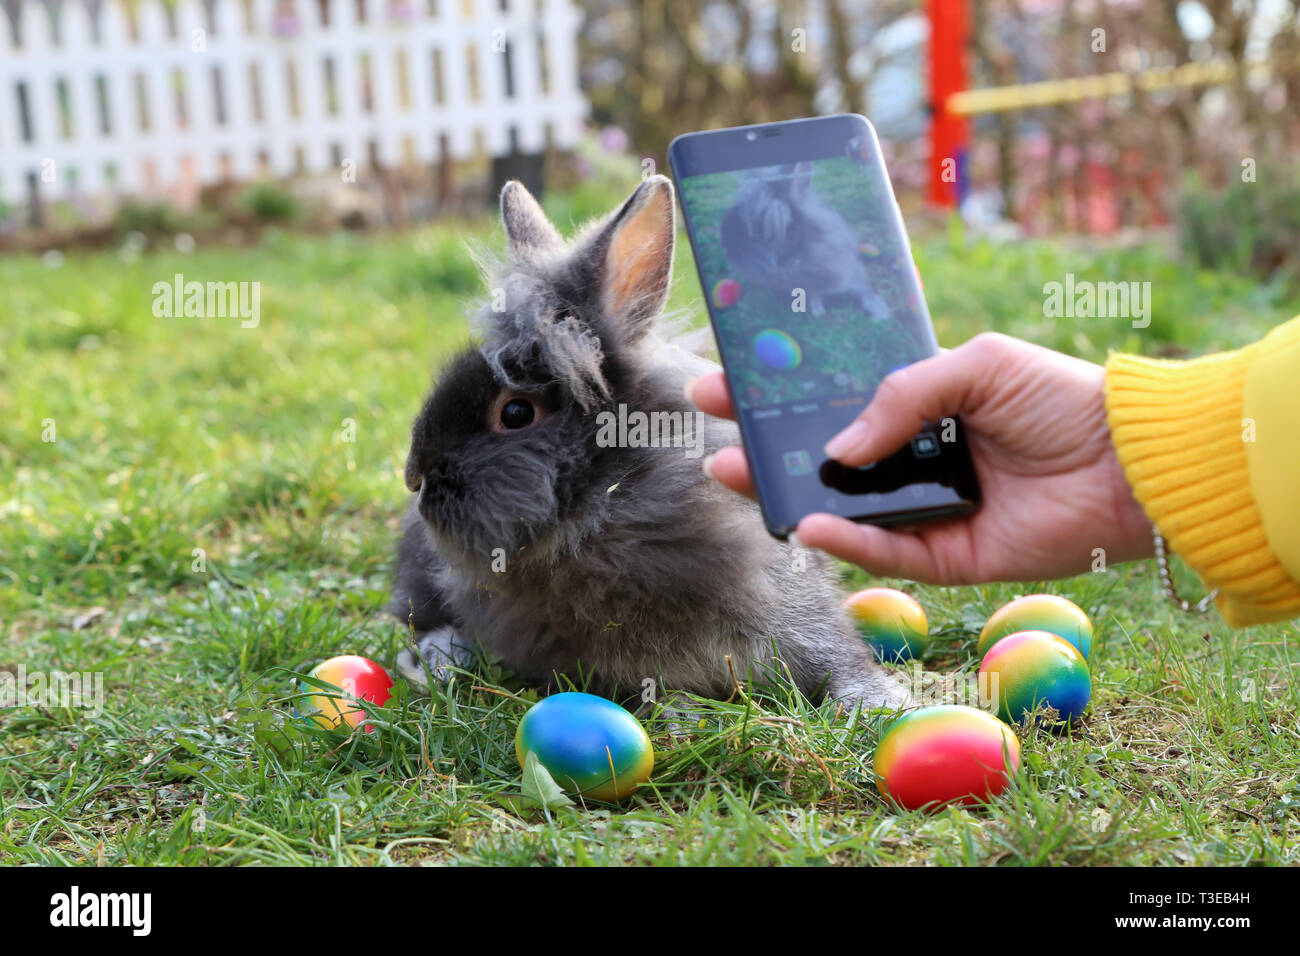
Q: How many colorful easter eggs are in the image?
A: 6